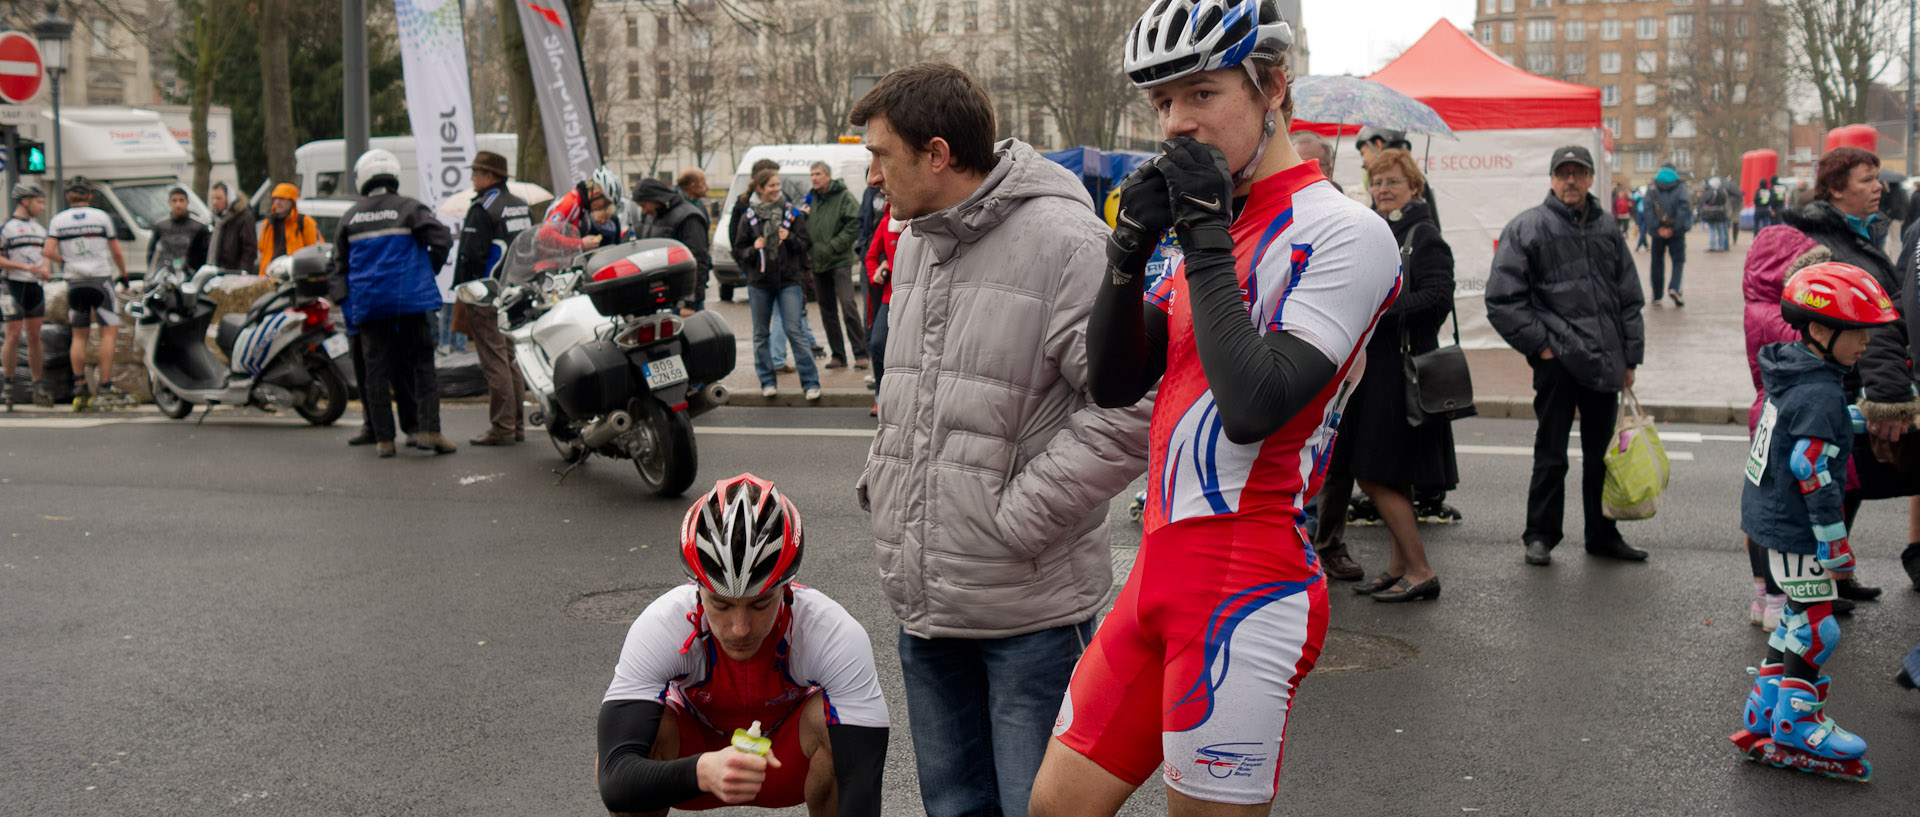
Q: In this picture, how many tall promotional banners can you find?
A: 2